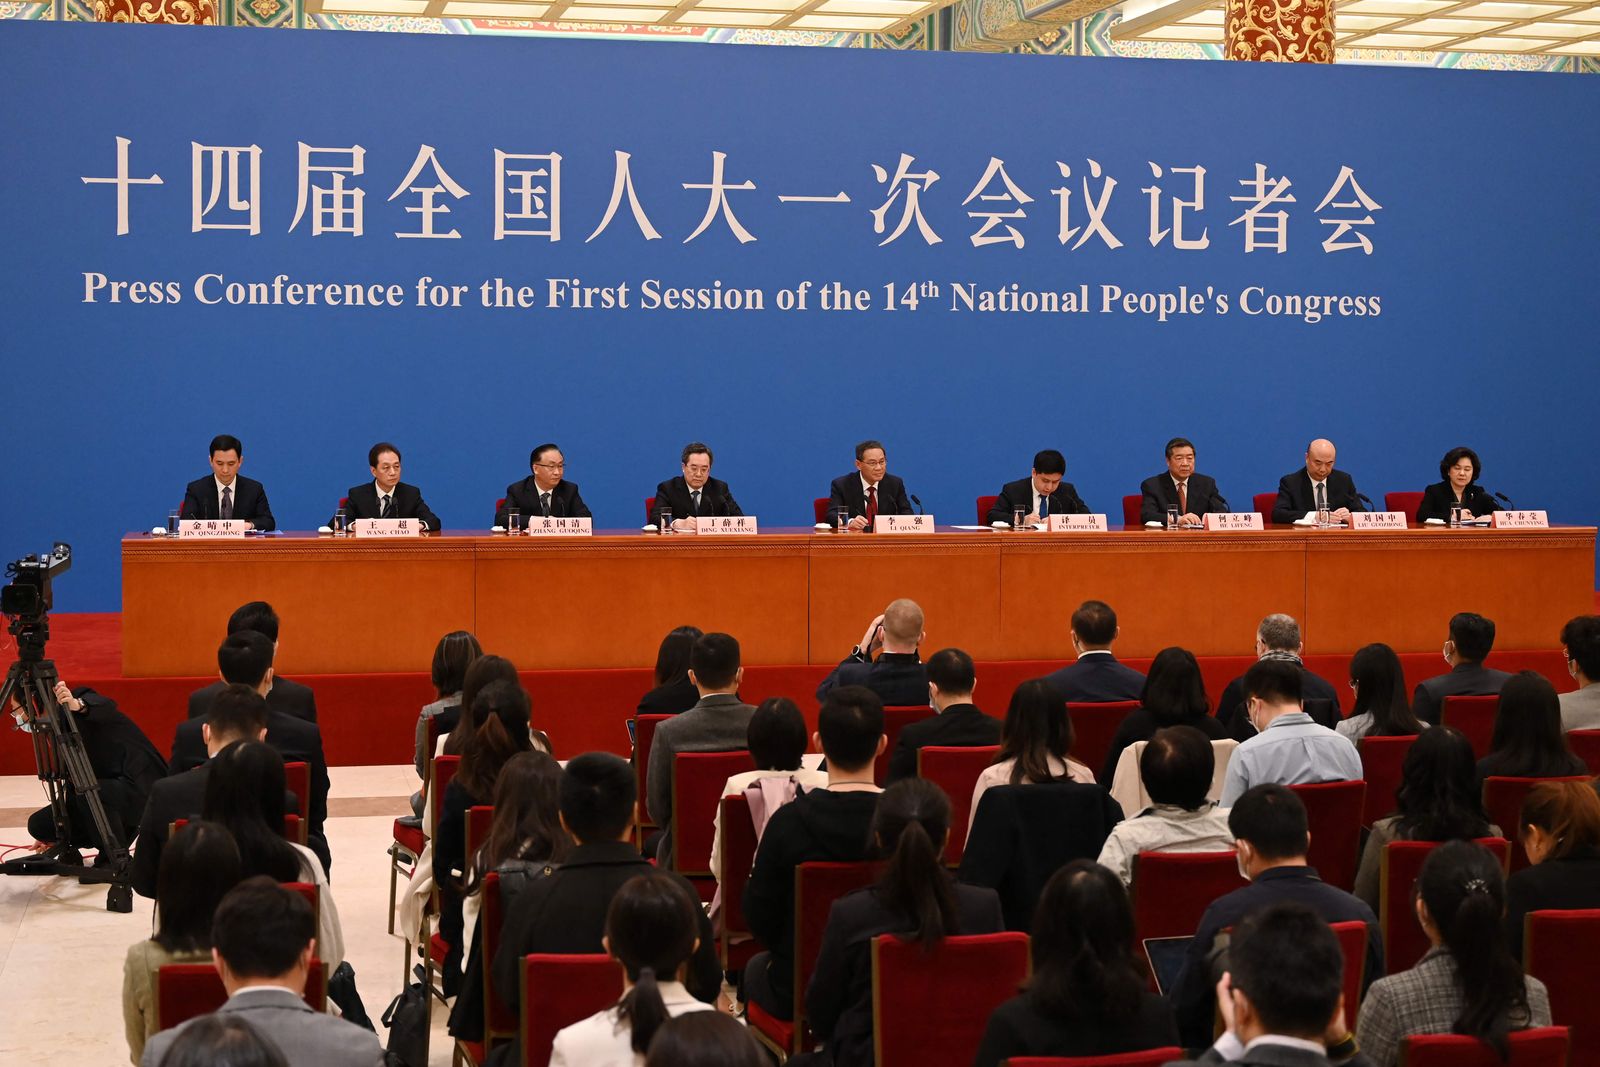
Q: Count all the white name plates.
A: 9